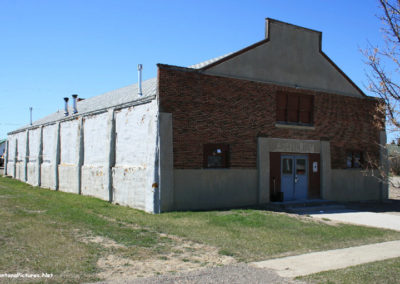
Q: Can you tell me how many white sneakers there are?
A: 0